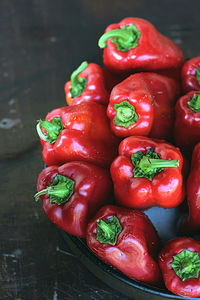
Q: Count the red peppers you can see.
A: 11